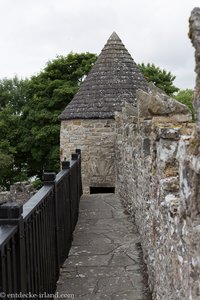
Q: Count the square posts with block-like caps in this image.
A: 5